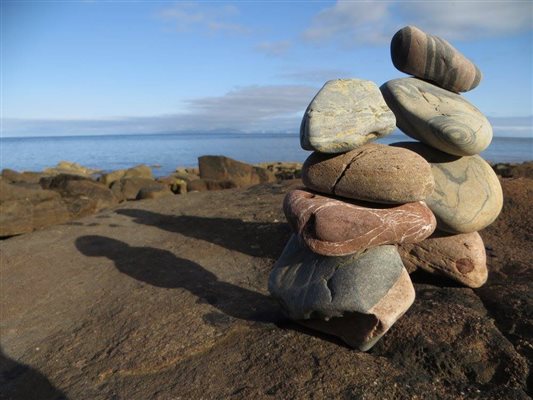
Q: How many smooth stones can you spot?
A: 8